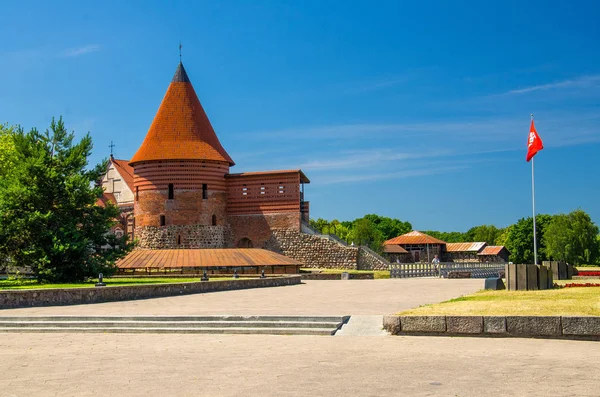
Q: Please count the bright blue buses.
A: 0